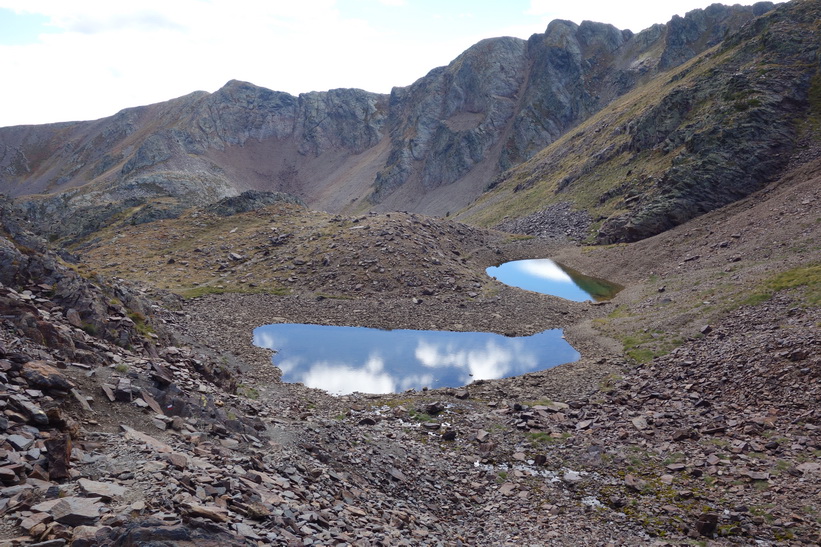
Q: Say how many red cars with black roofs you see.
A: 0